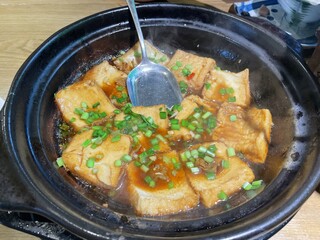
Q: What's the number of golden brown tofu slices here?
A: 11